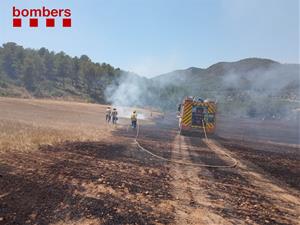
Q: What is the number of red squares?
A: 4